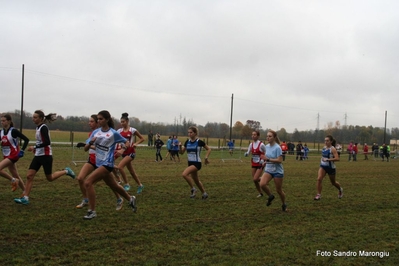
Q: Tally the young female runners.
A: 9